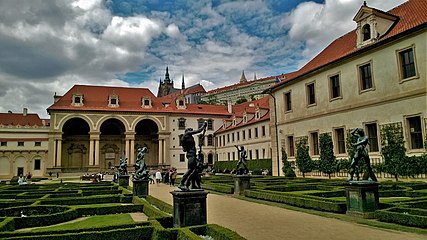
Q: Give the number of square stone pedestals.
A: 5